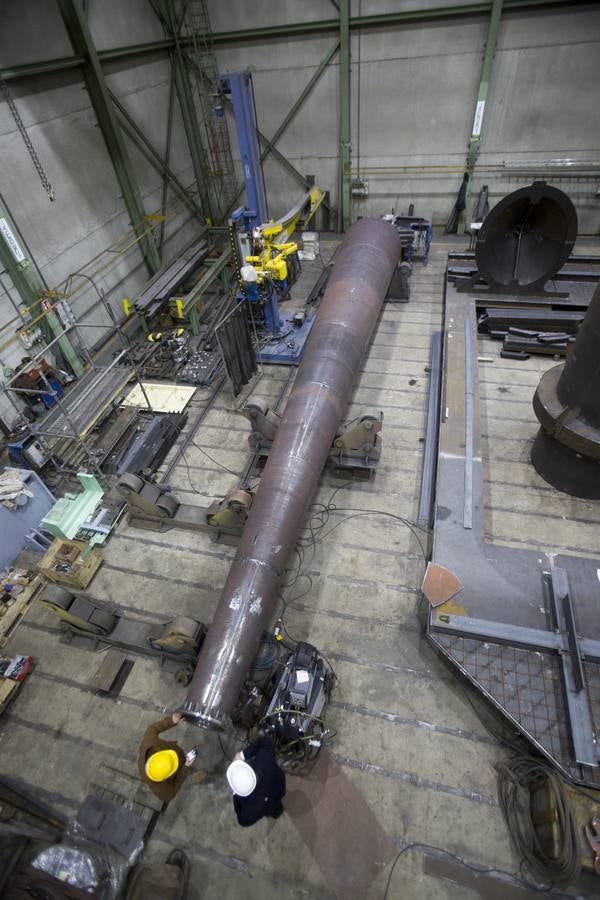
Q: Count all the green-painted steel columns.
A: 5